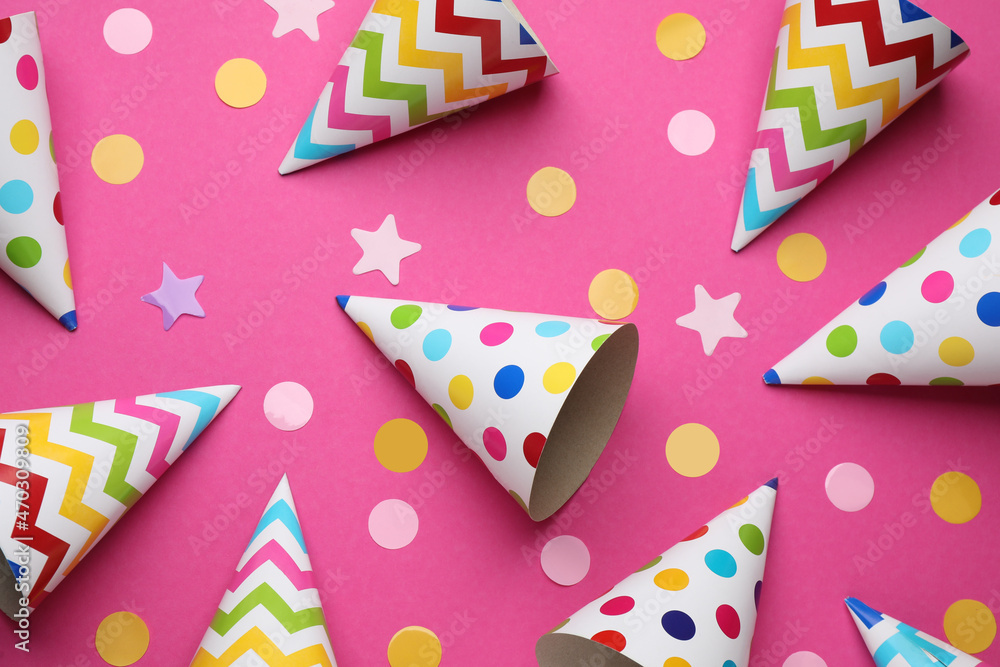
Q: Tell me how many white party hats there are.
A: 9